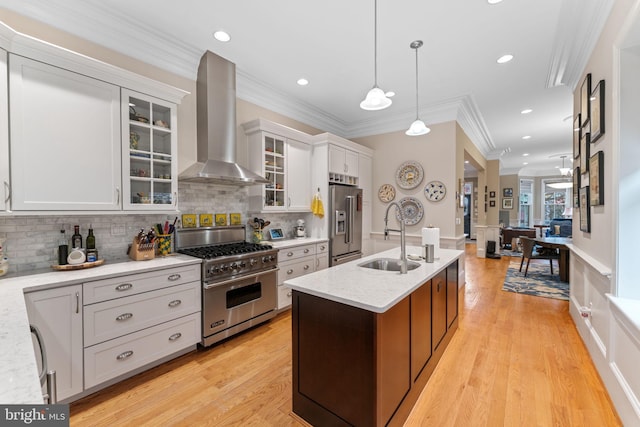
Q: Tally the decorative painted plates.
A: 4